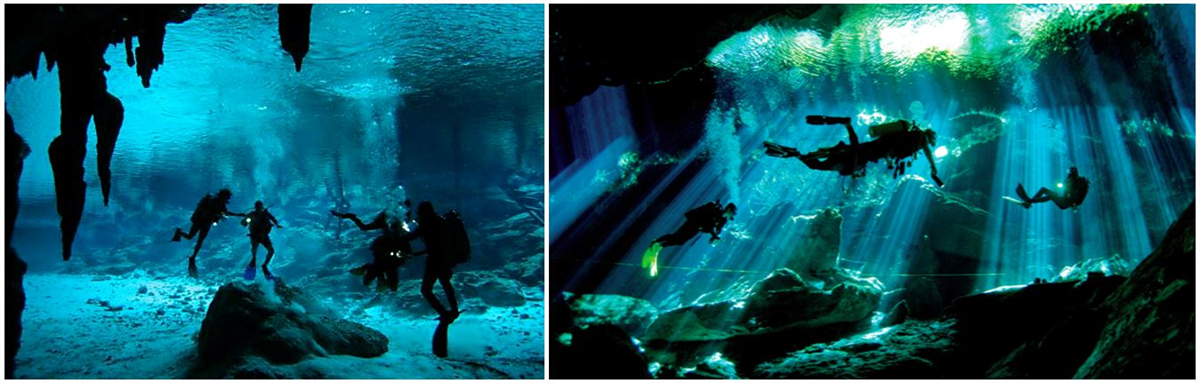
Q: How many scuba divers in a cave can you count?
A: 7